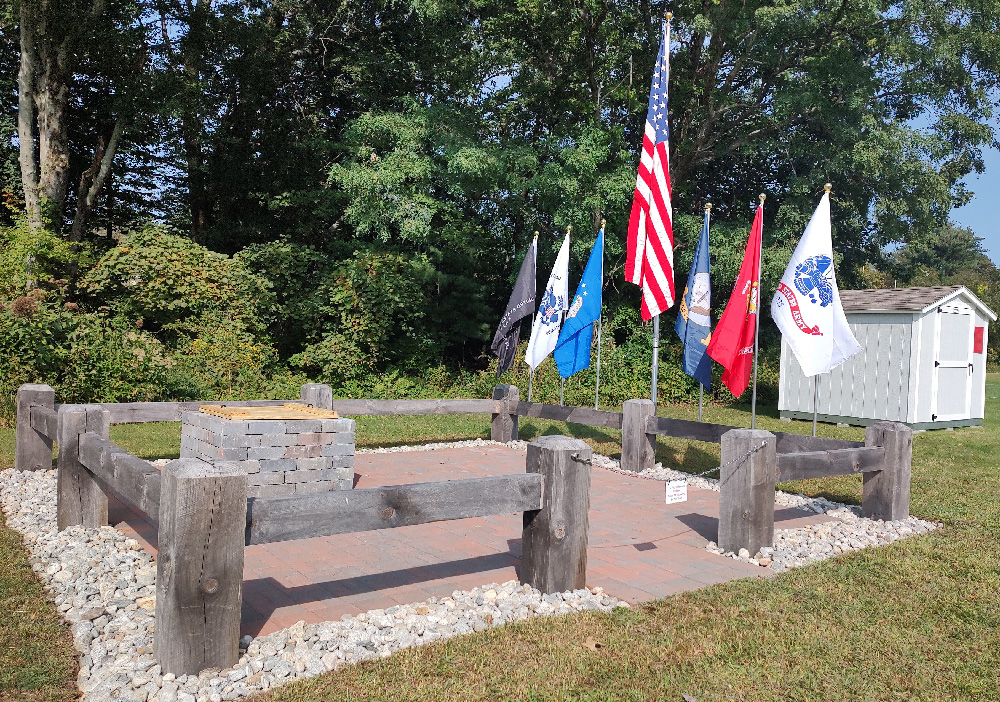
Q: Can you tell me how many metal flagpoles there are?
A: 7